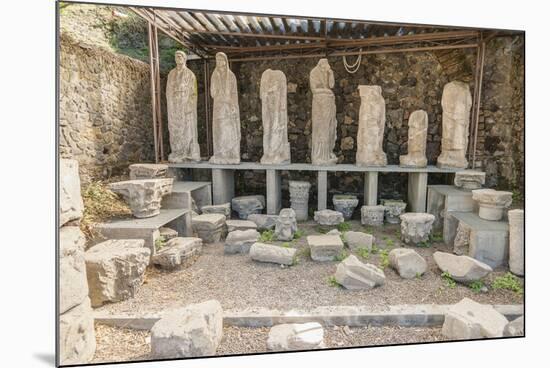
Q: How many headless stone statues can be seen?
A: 4